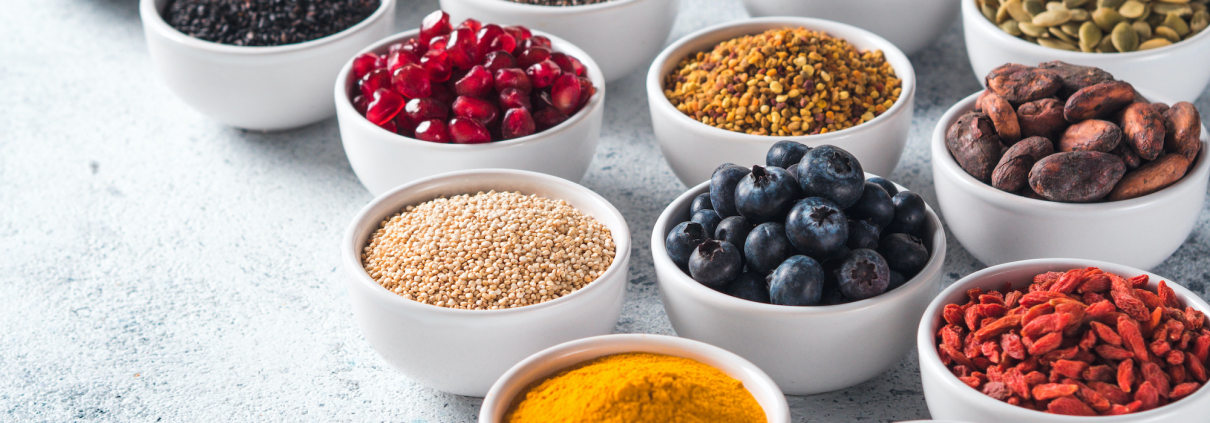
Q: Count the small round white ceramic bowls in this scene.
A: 11